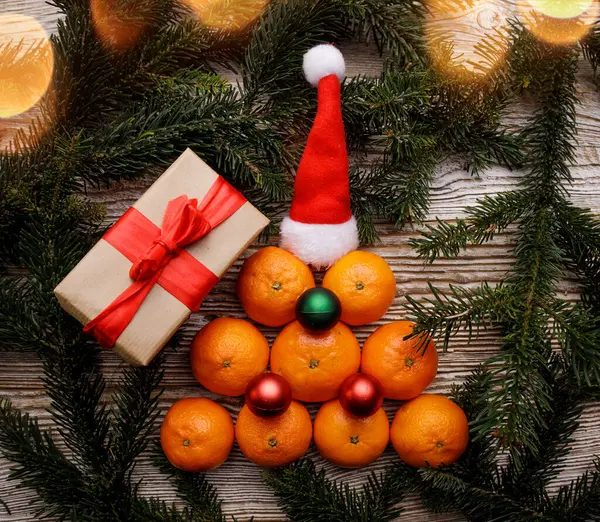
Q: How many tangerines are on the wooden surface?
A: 9